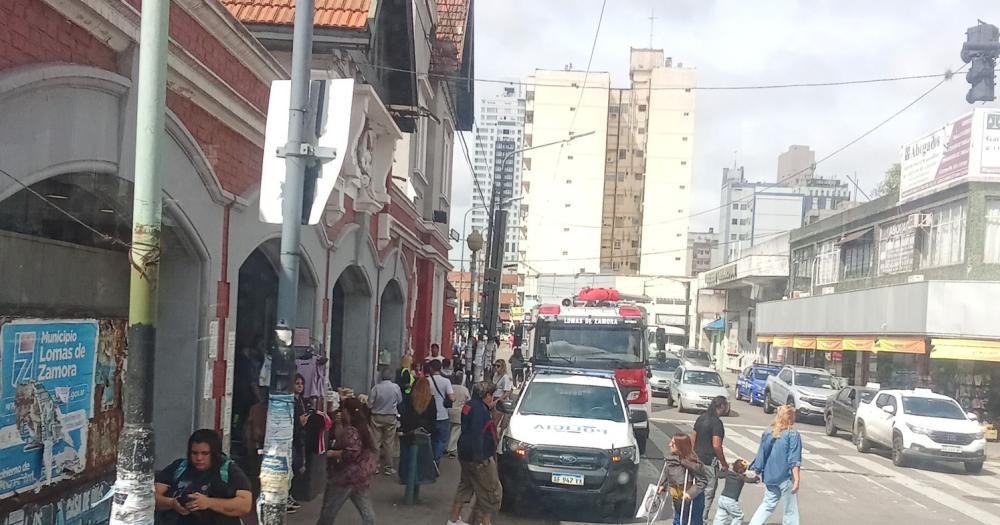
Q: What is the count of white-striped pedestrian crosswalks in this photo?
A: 1